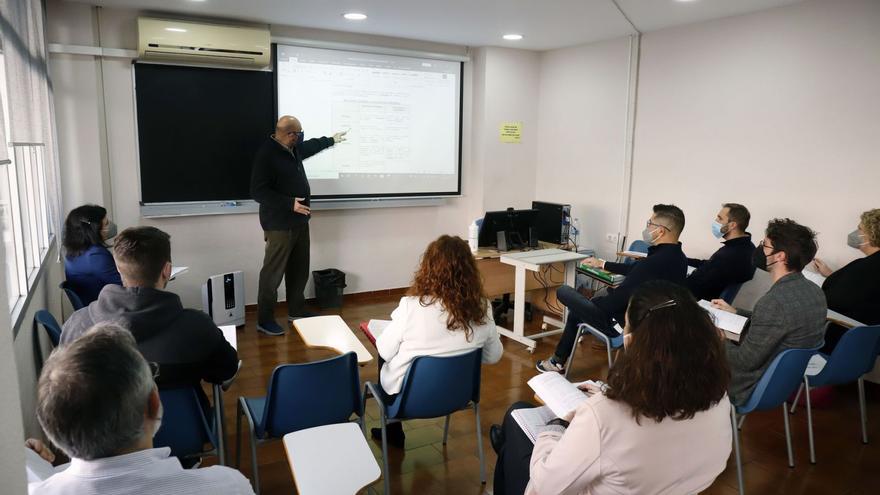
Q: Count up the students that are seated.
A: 9